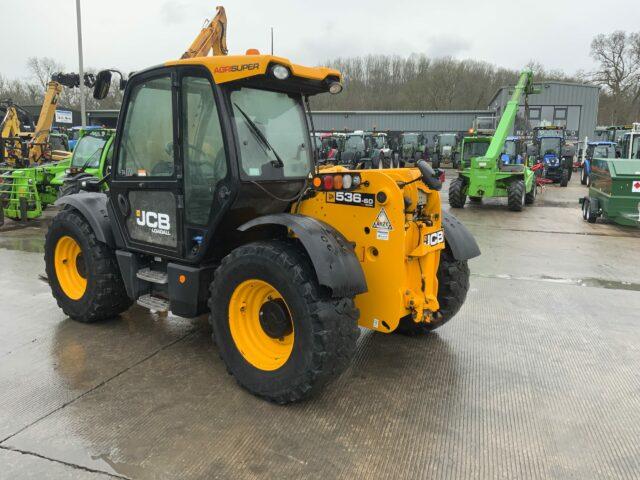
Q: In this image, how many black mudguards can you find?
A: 3